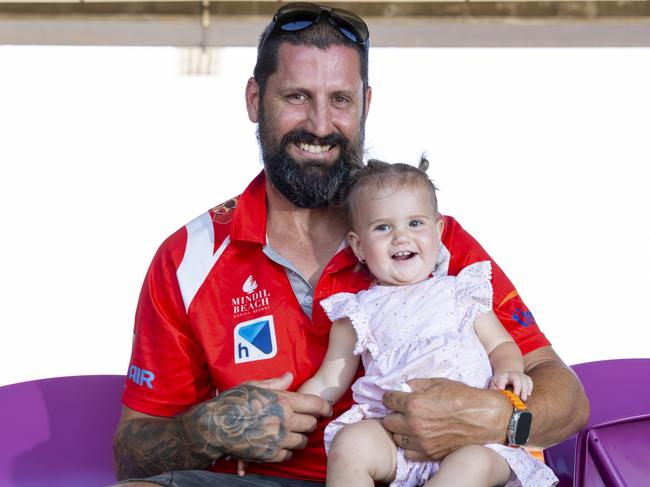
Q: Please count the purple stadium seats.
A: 2